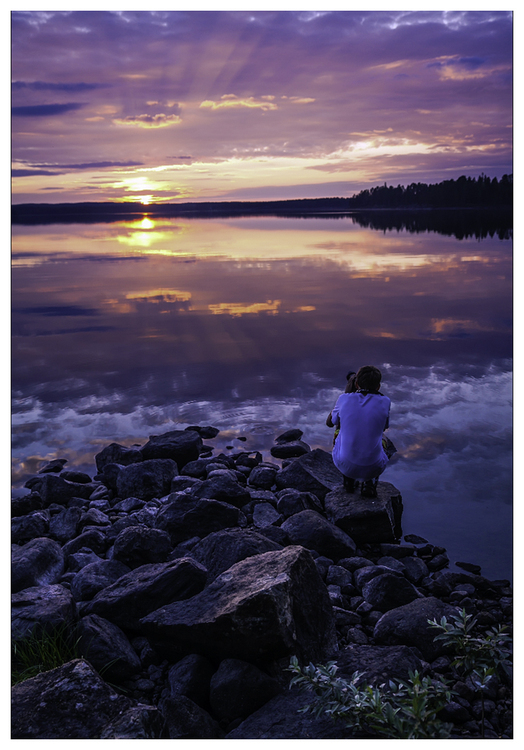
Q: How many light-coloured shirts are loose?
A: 1